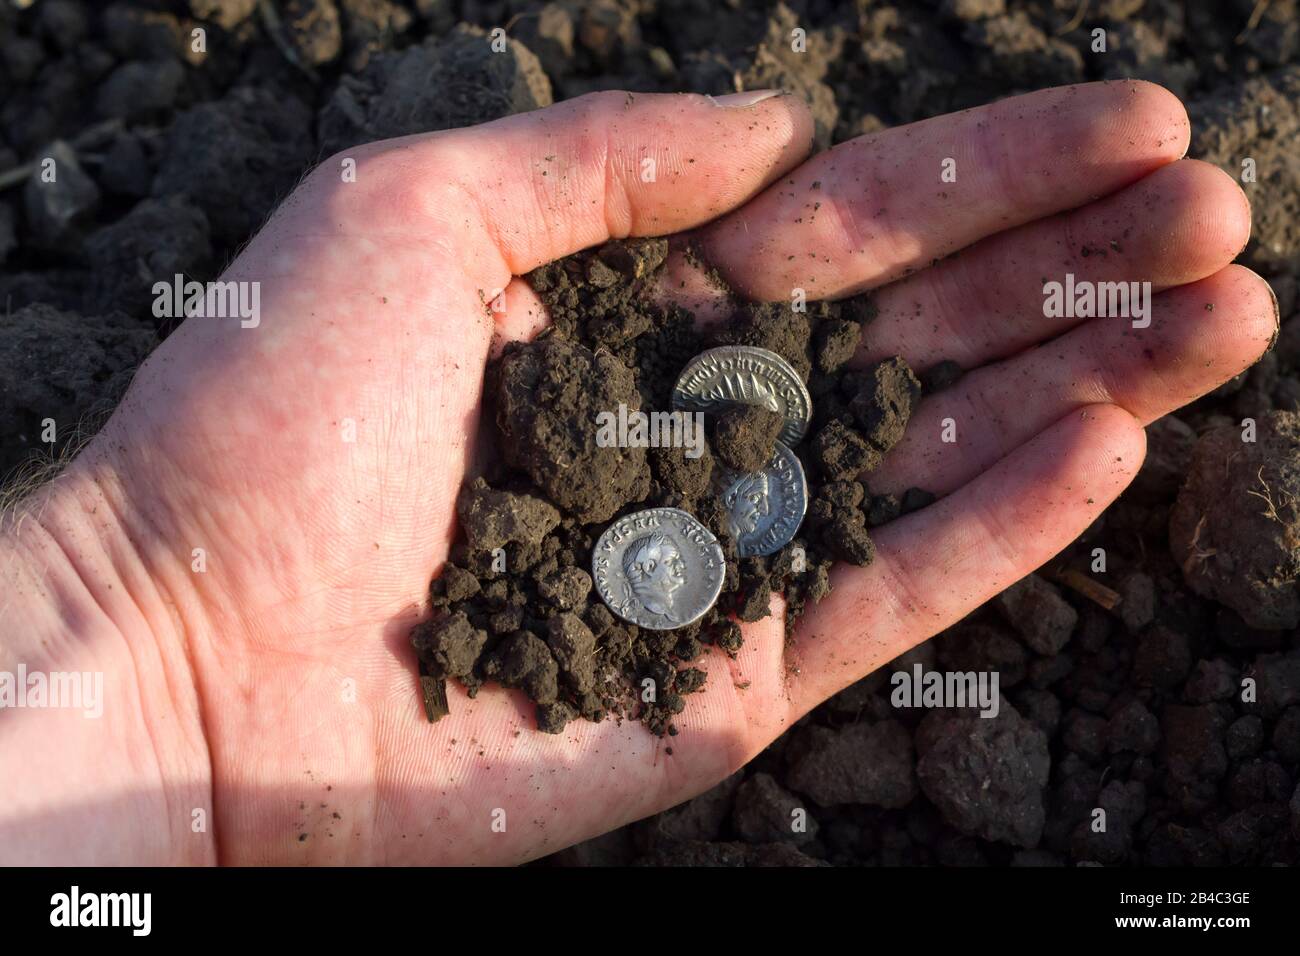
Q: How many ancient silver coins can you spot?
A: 3